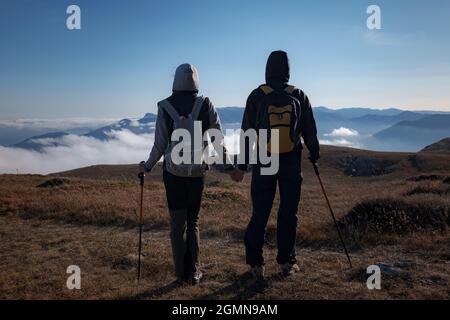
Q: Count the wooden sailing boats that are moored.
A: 0